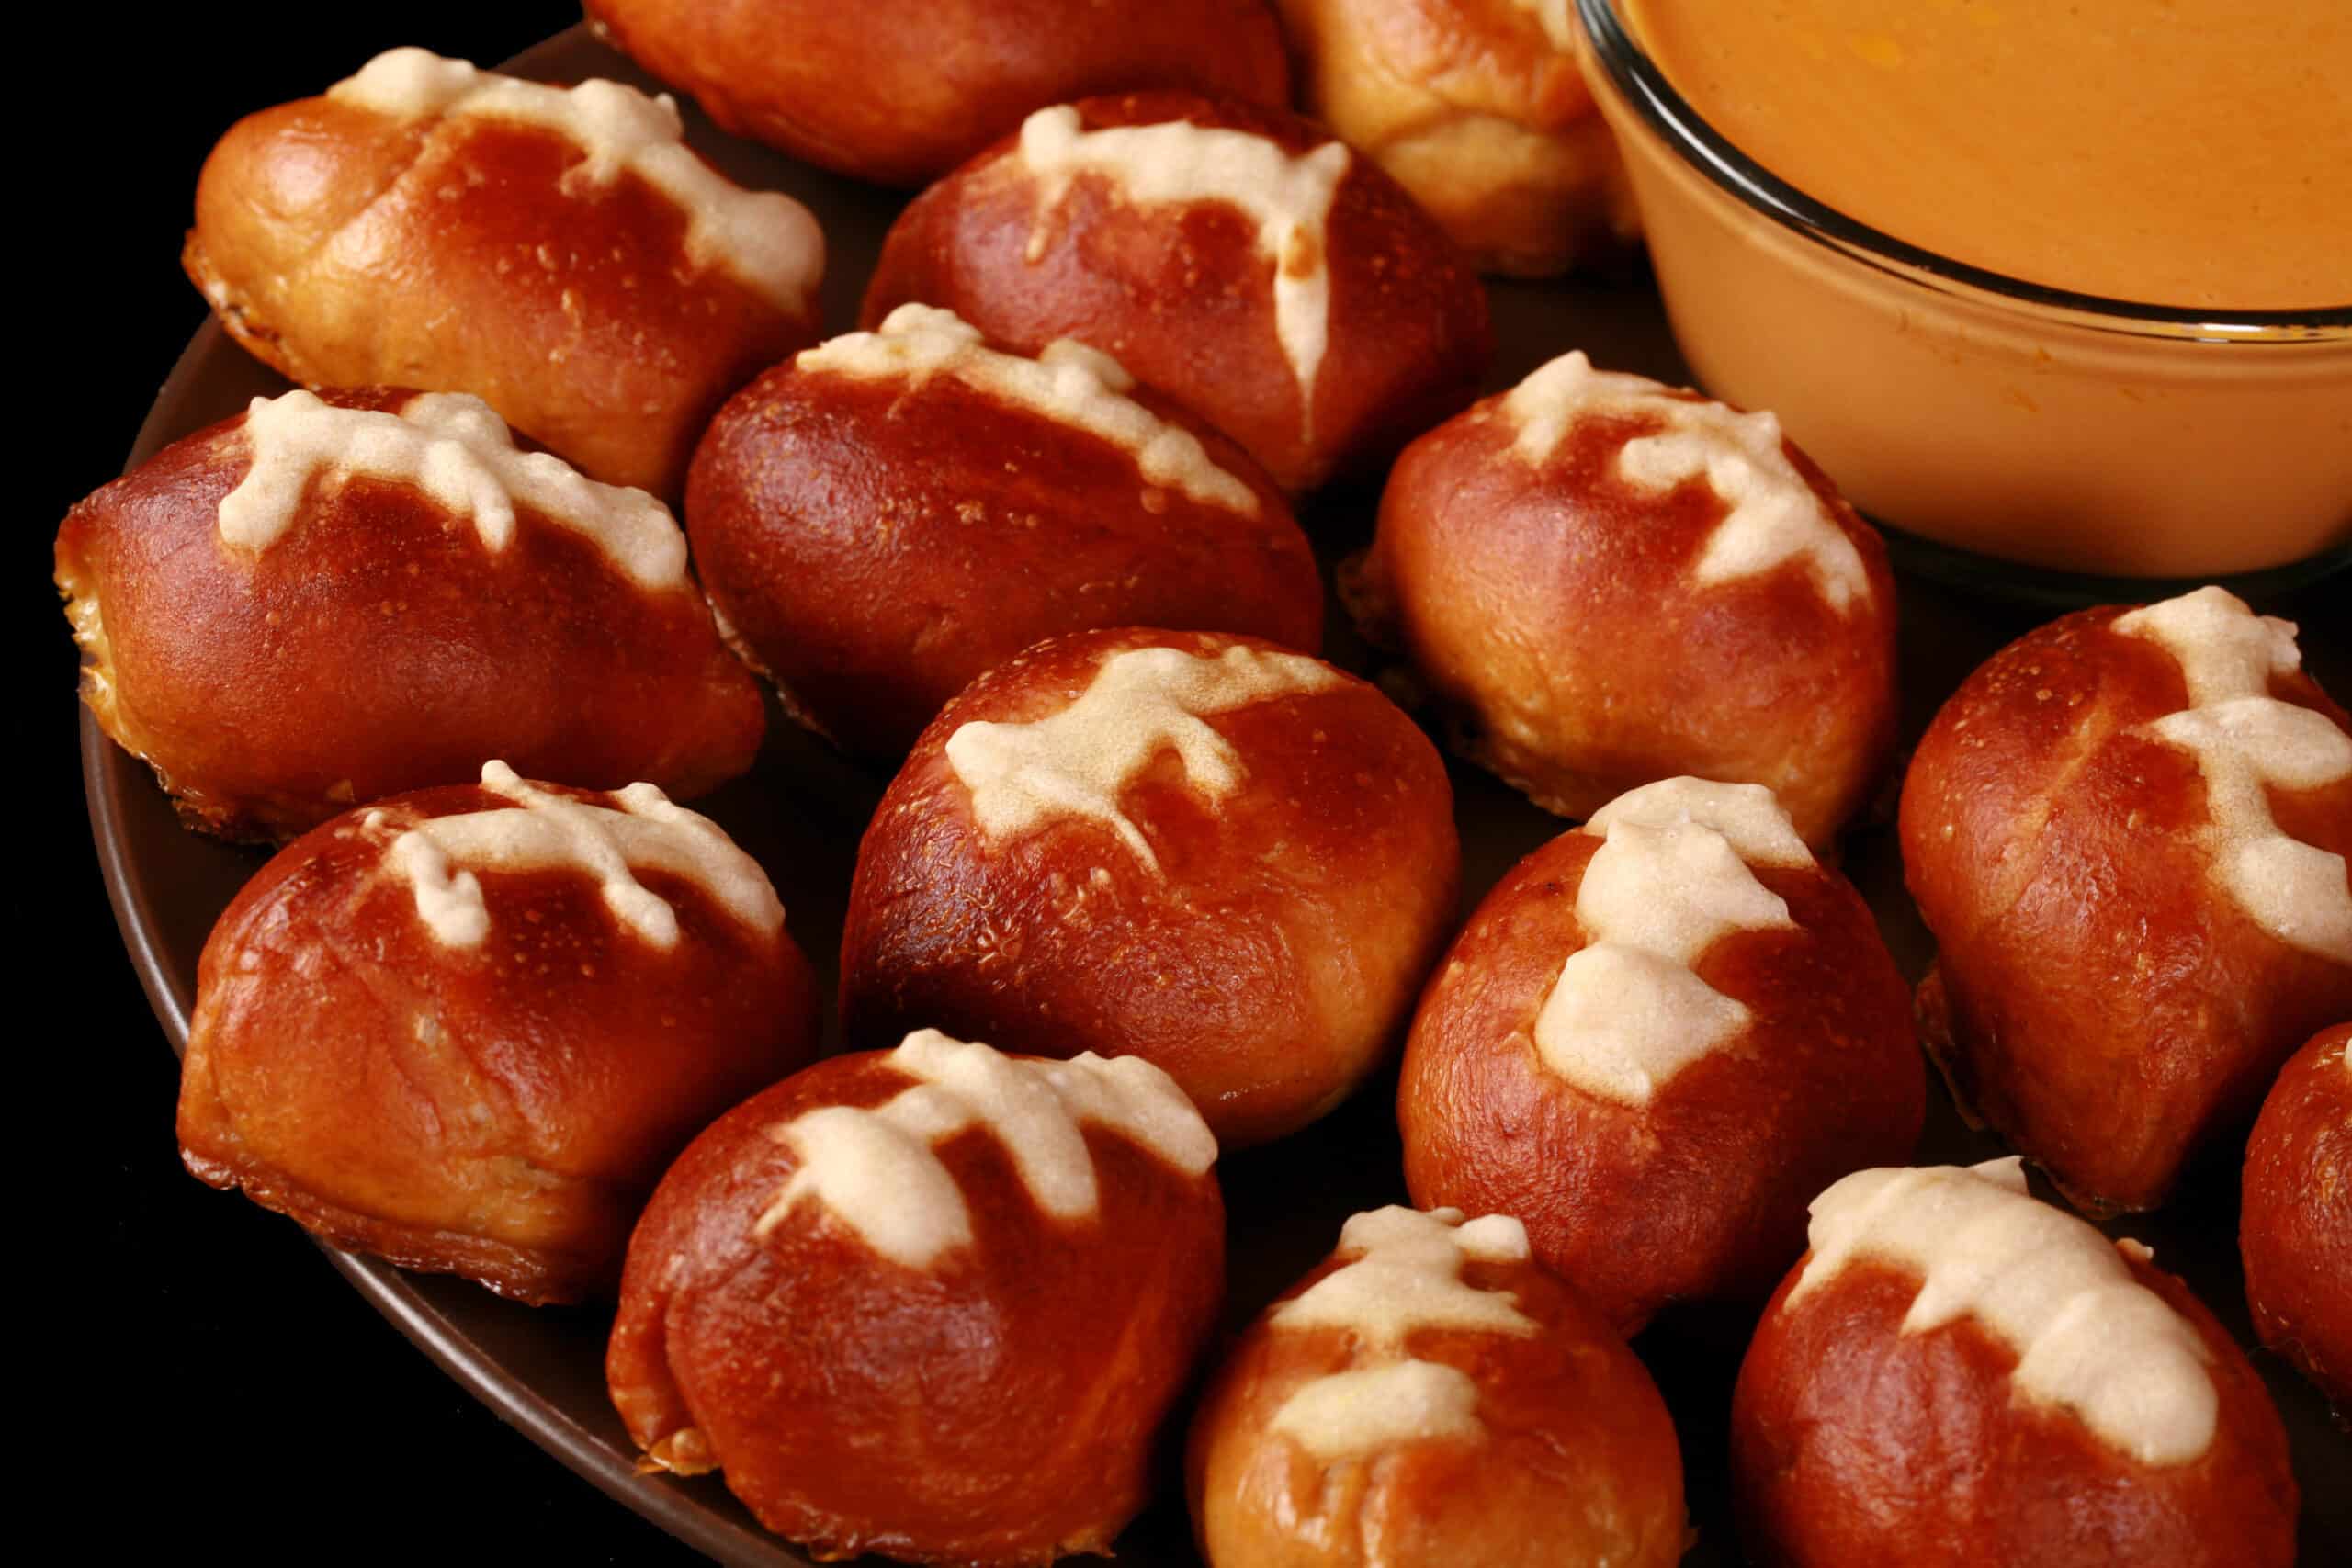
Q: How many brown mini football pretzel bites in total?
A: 15